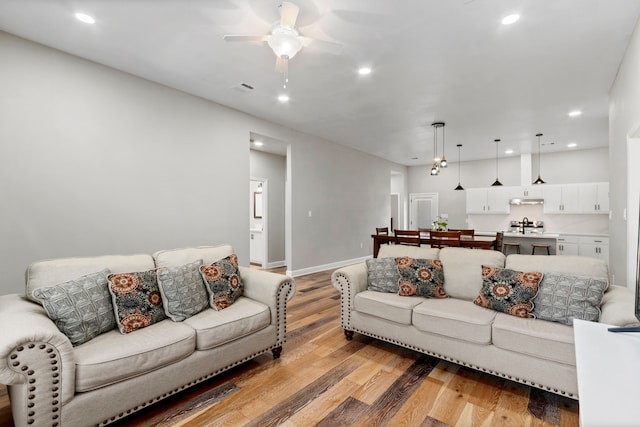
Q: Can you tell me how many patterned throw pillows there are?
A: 8